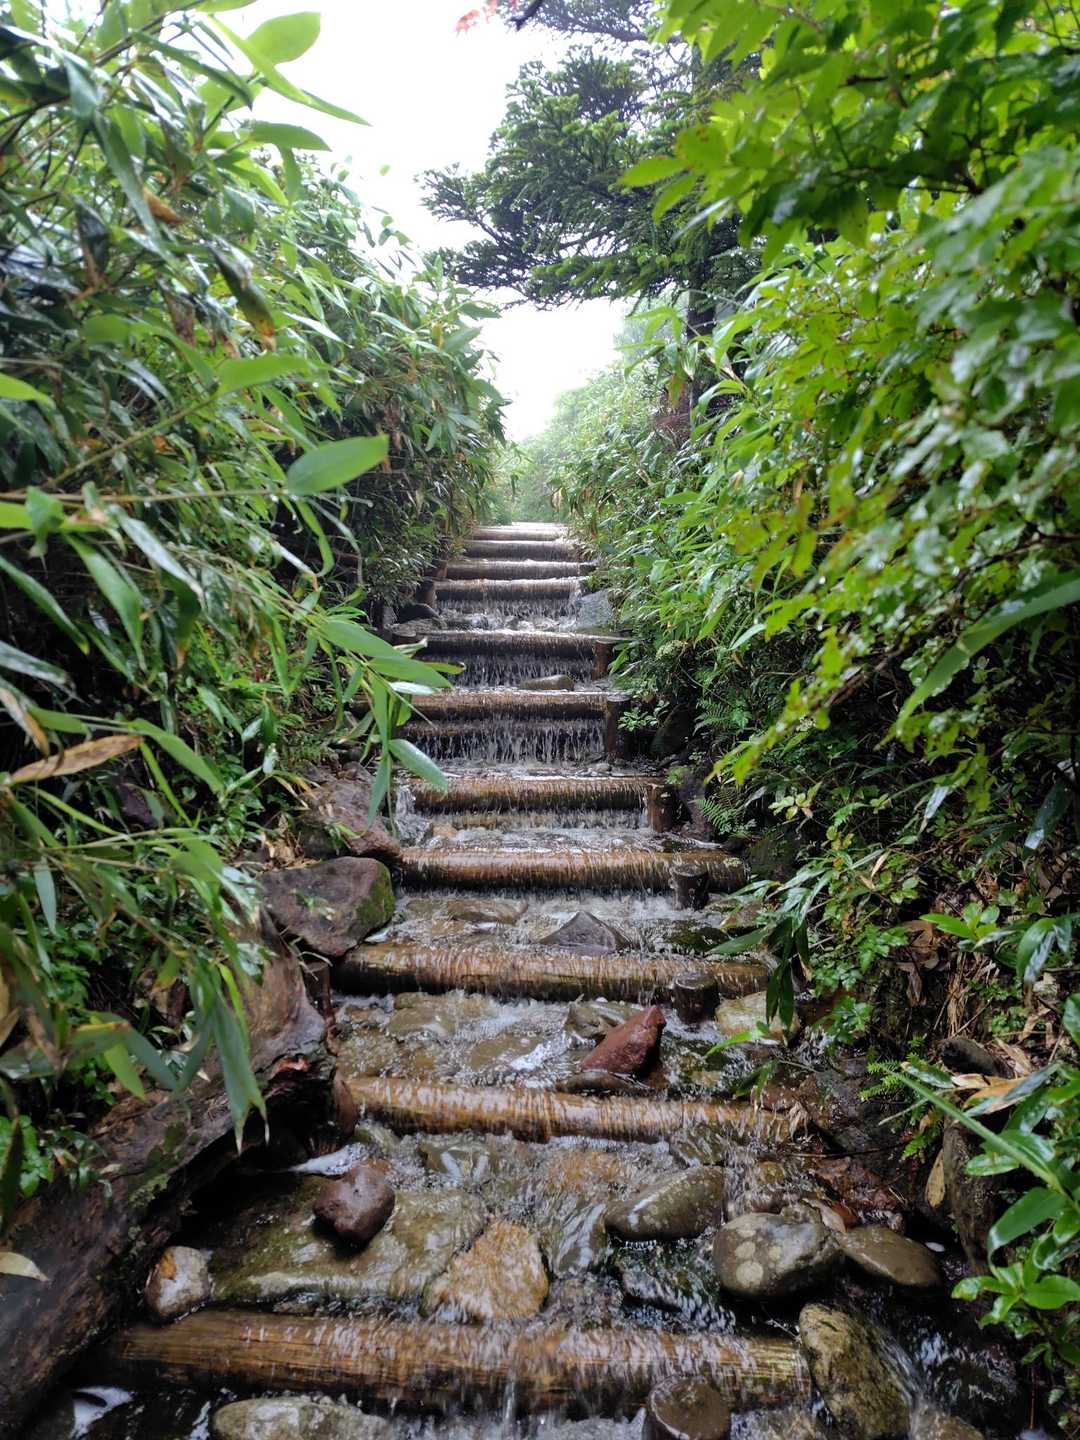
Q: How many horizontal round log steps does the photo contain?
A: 11